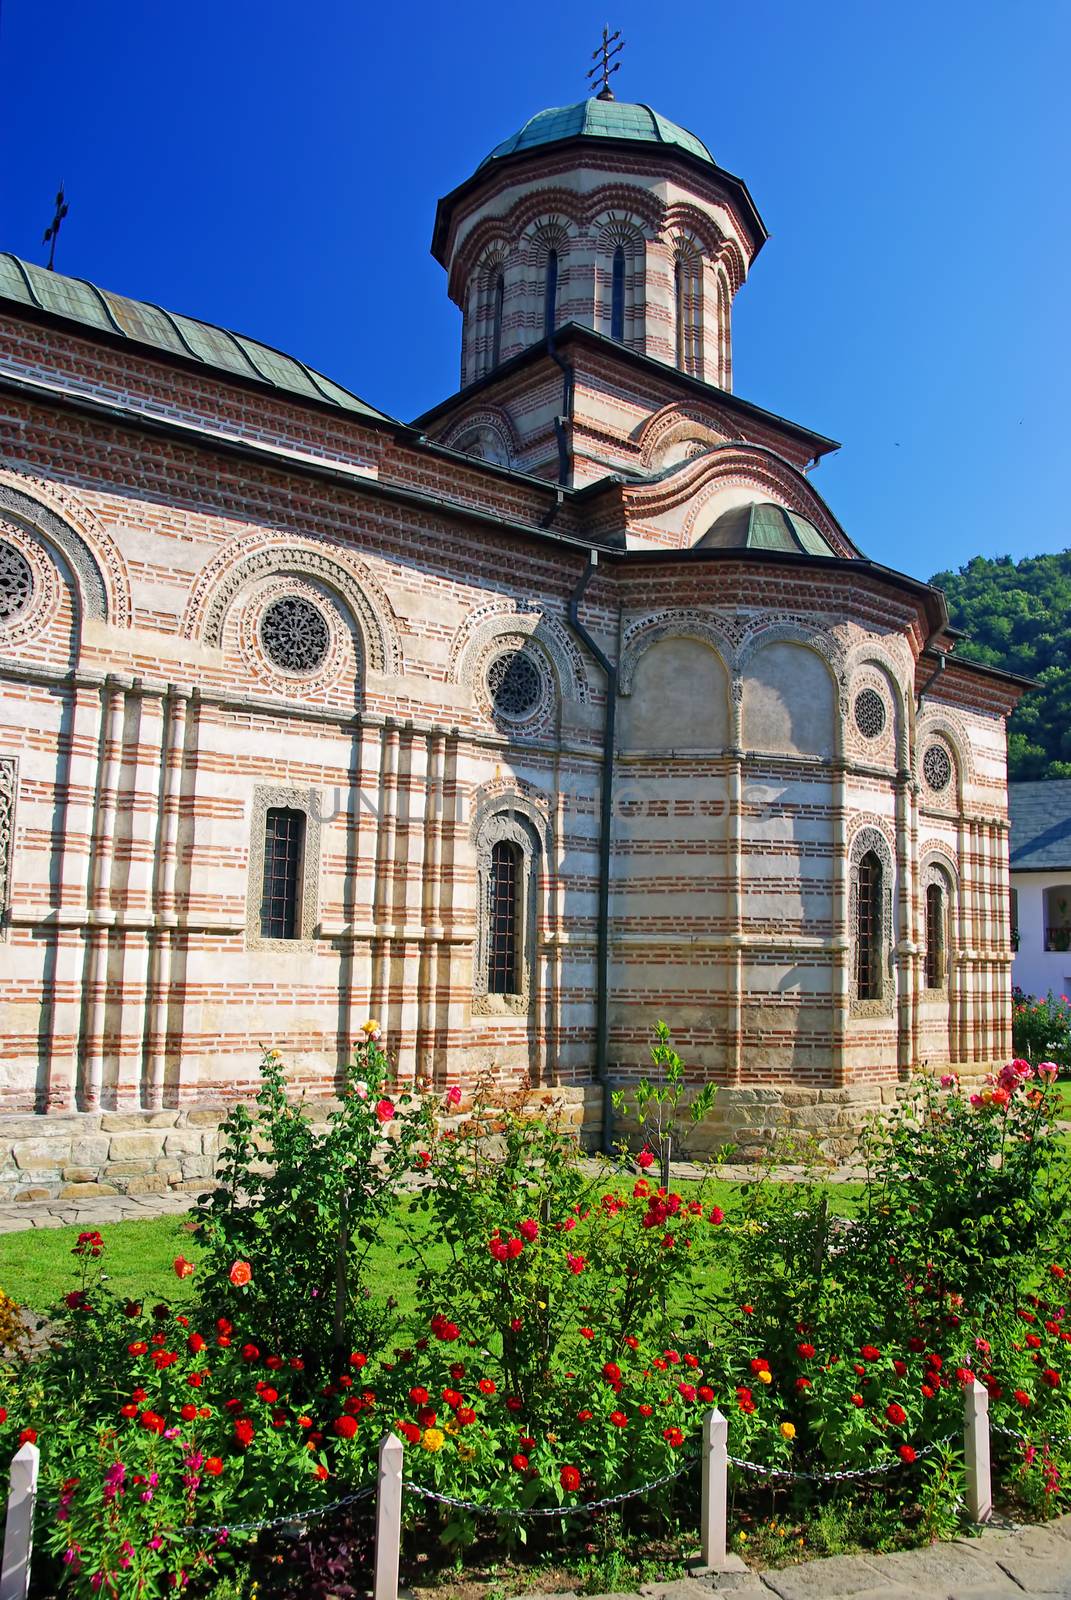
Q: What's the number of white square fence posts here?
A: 4